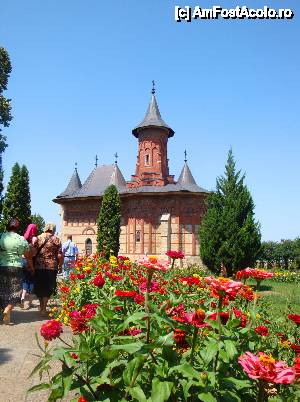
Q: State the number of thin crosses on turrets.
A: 5